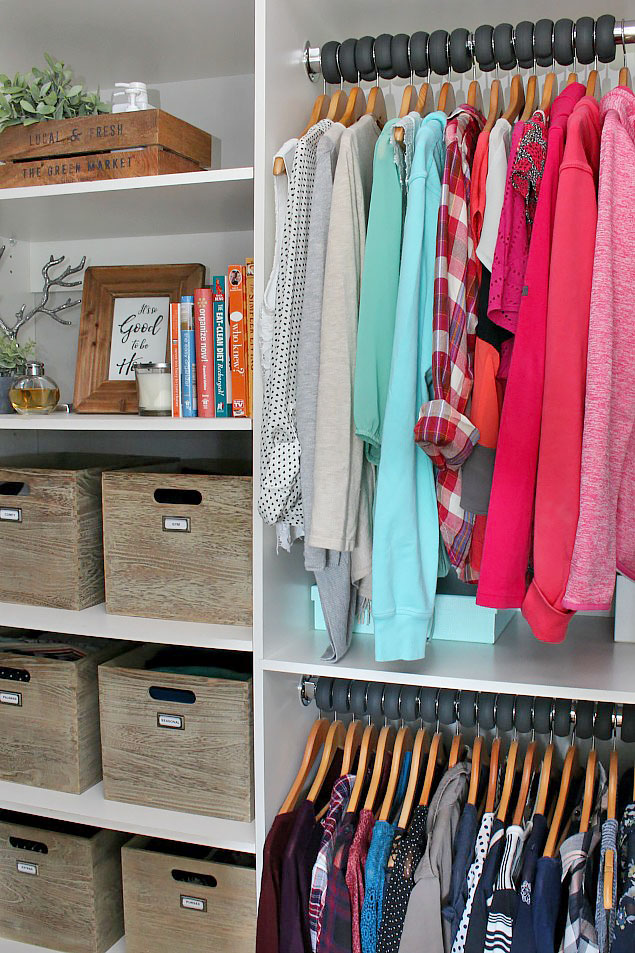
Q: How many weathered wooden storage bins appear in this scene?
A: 6